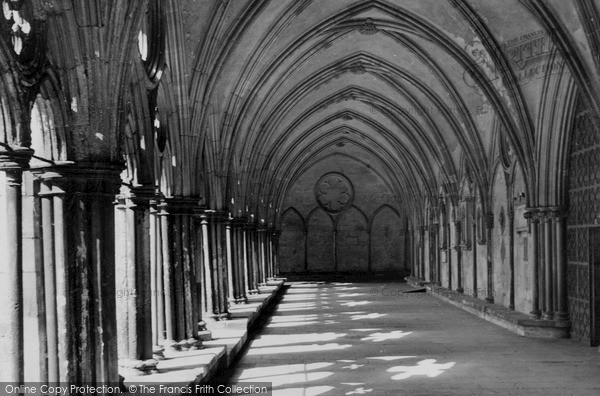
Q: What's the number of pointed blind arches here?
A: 4